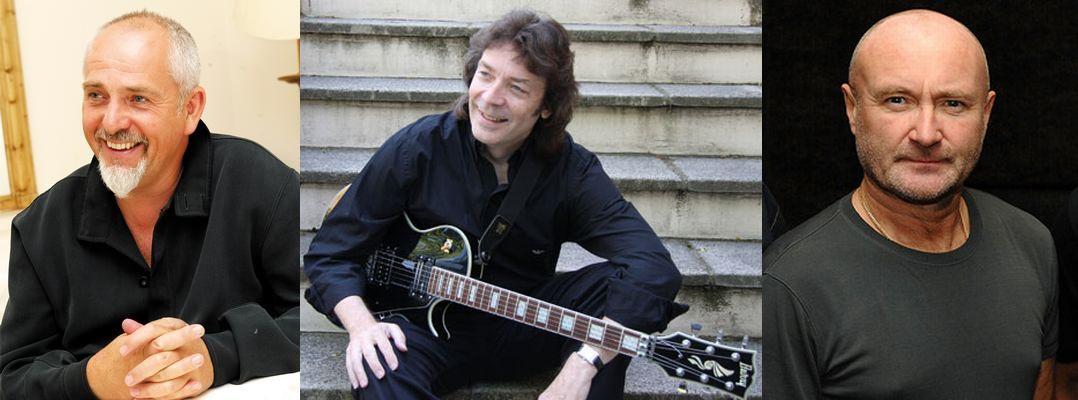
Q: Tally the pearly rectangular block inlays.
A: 10